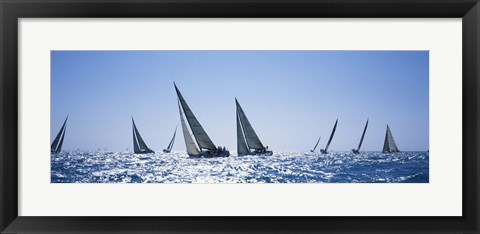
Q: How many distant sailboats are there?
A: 7